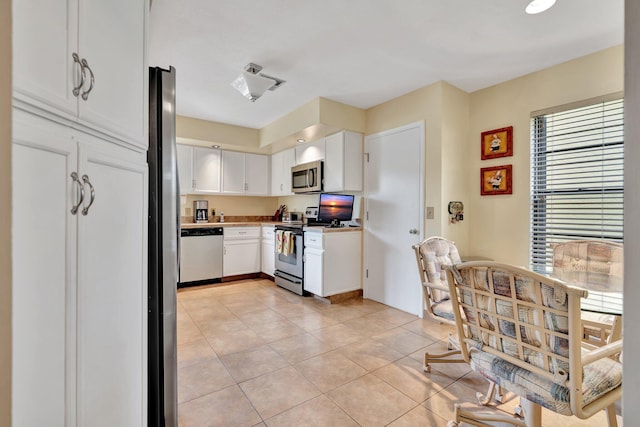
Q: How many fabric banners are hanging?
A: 0